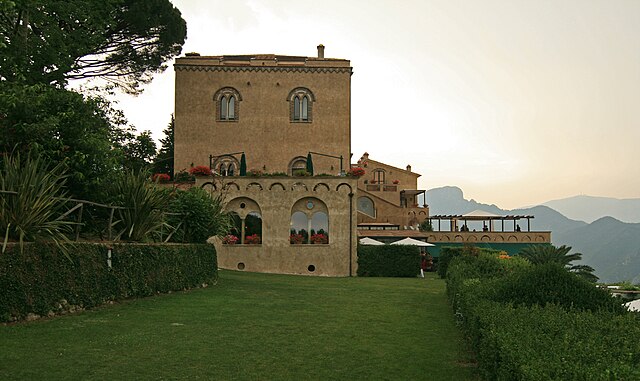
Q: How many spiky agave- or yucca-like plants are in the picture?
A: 2